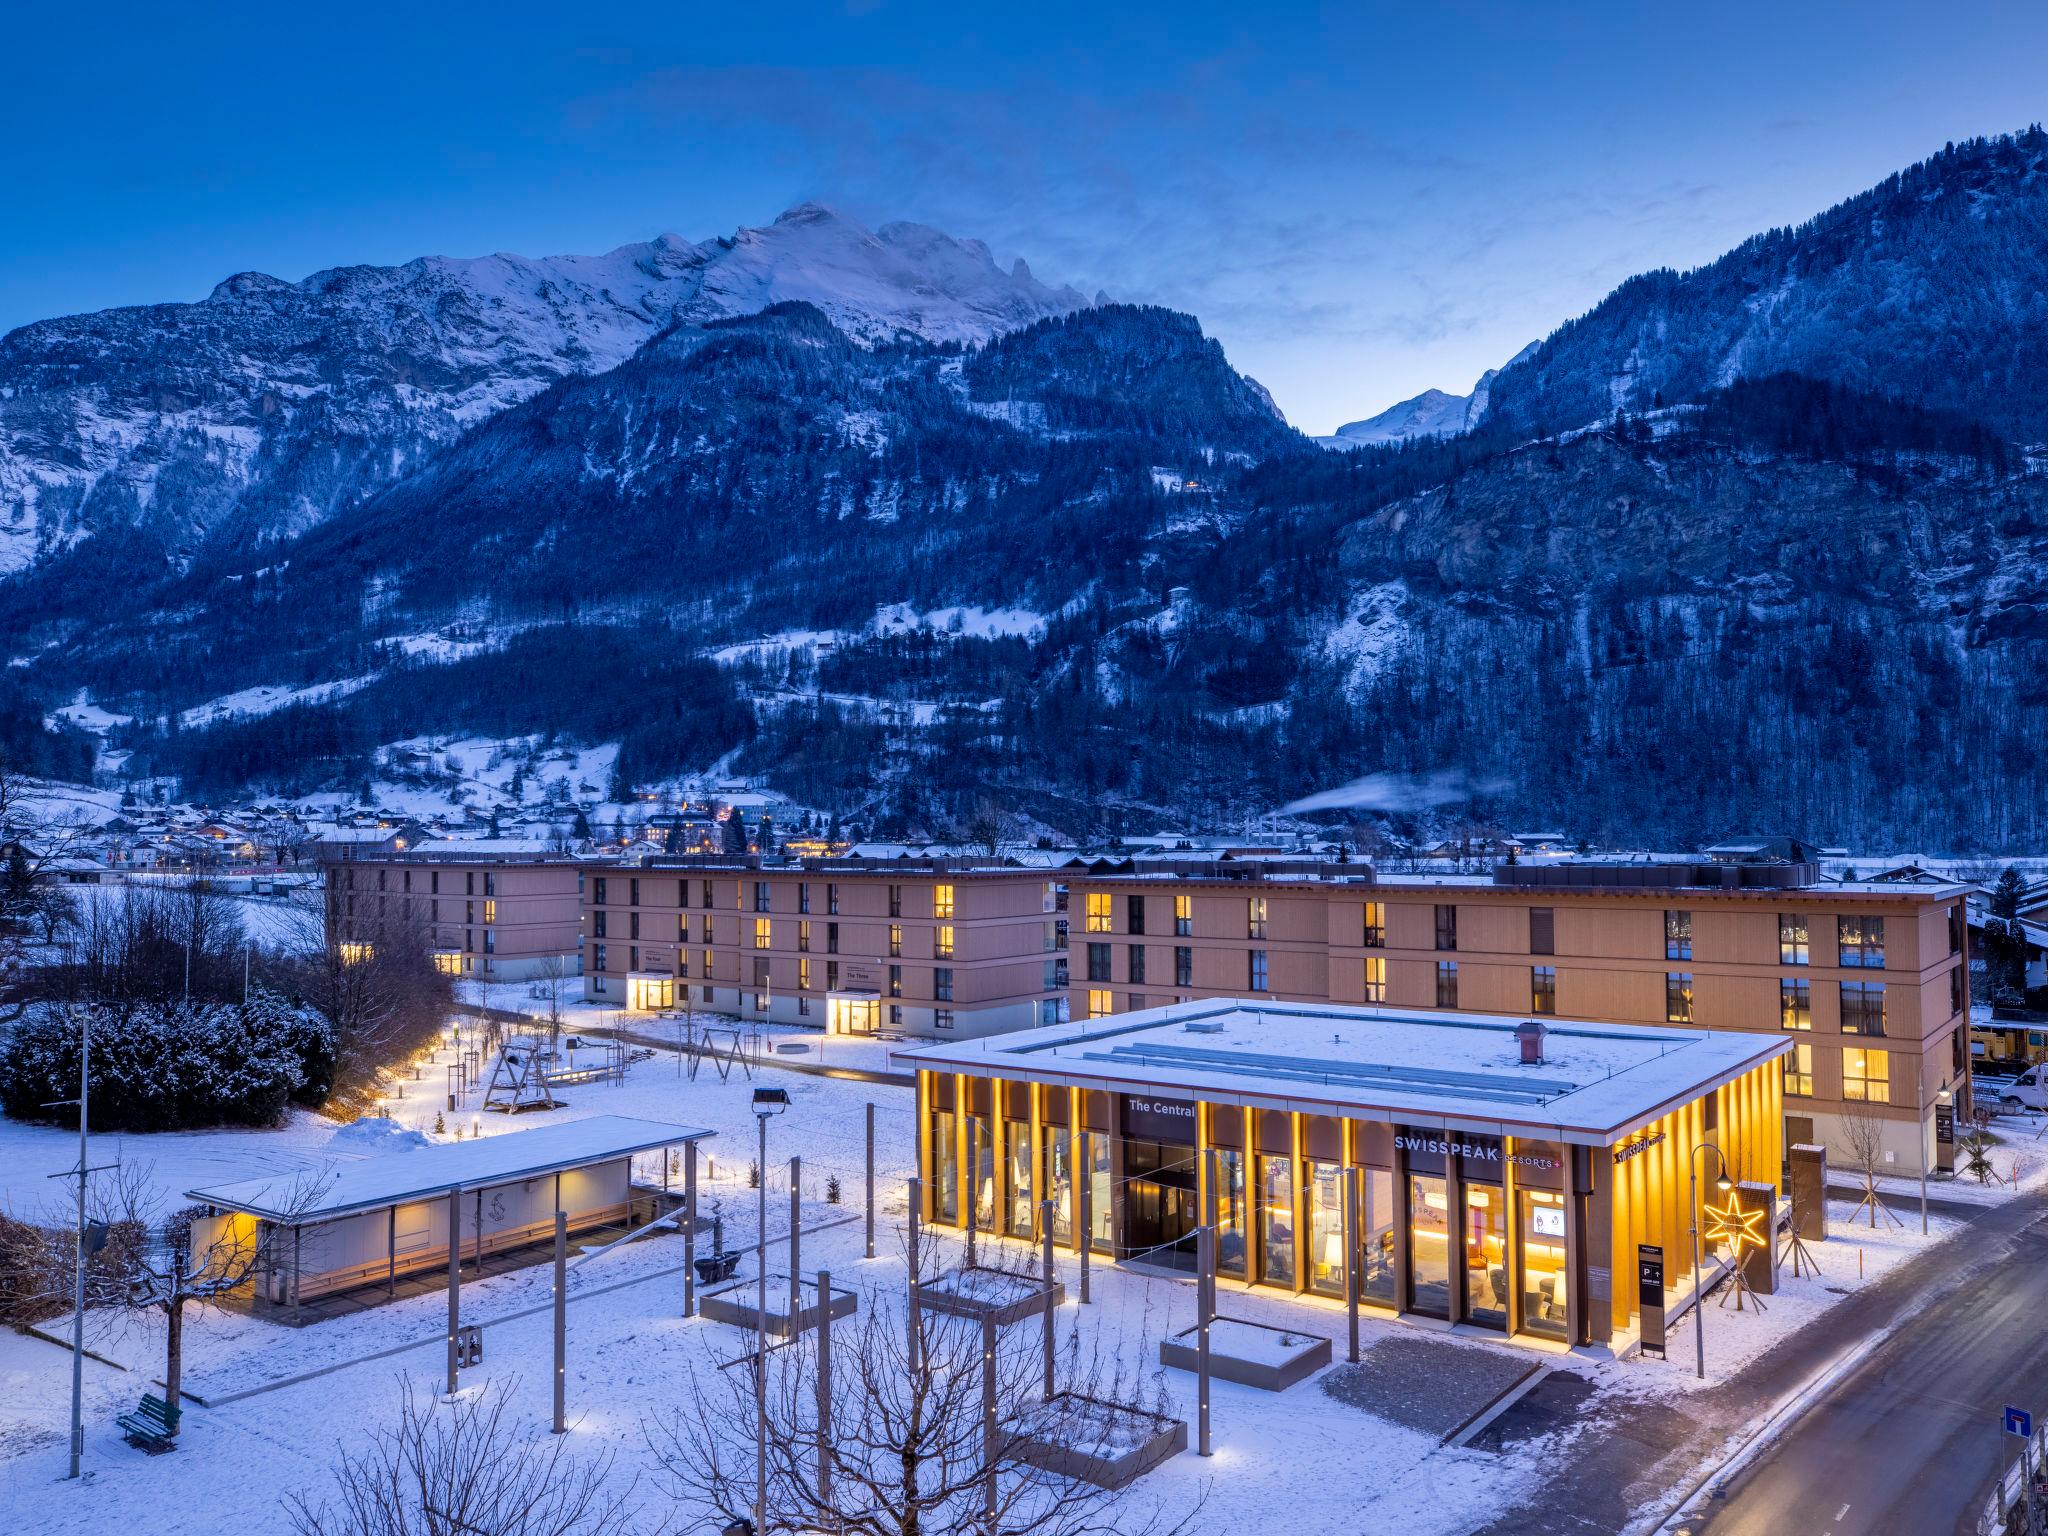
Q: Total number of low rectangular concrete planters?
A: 4